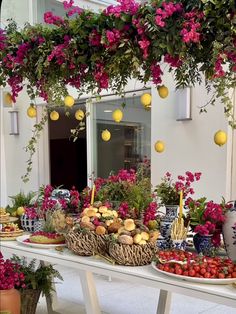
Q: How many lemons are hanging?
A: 11